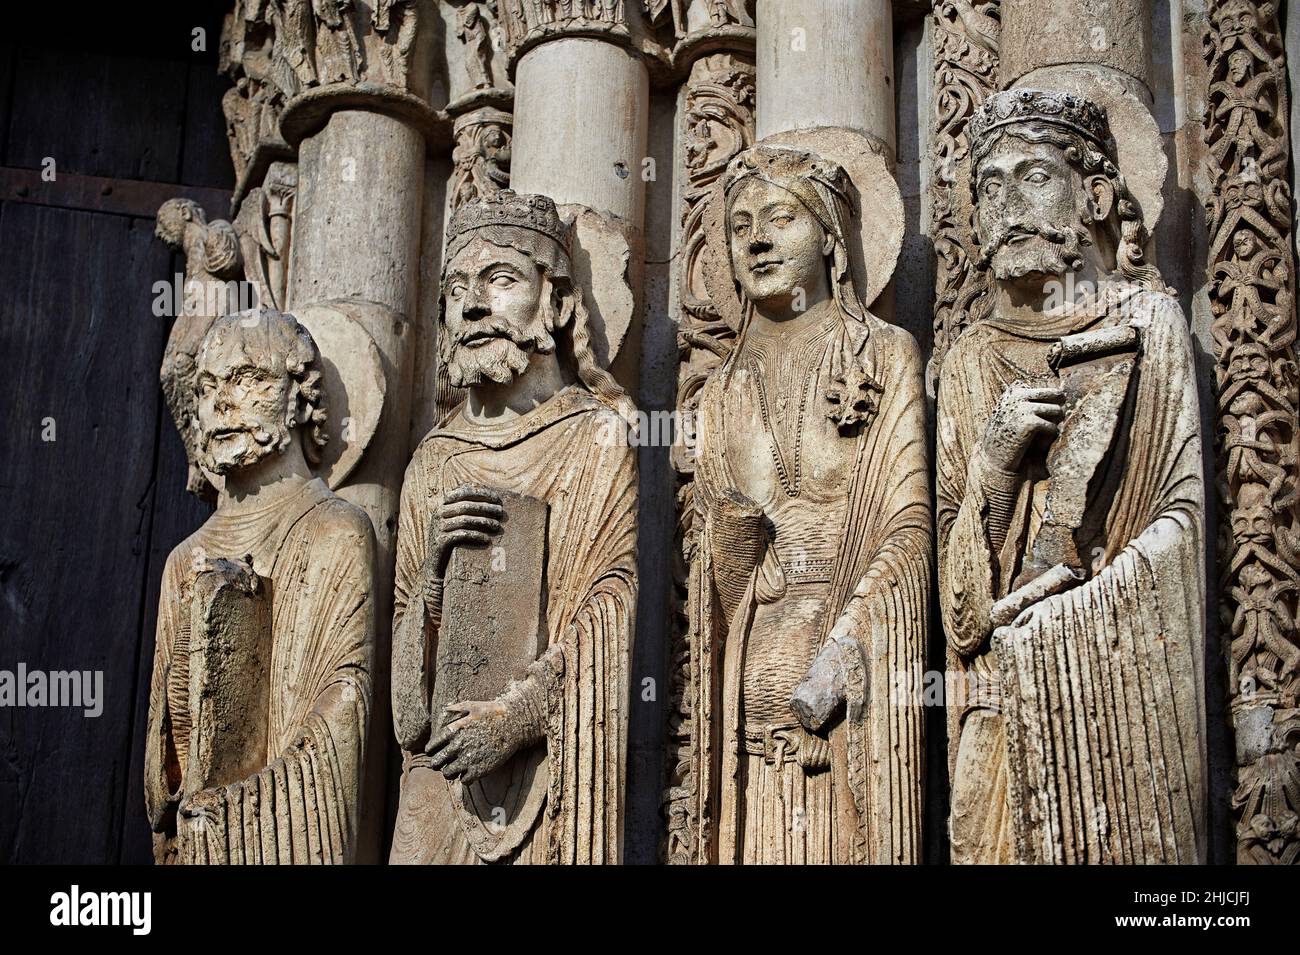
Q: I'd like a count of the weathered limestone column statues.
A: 4